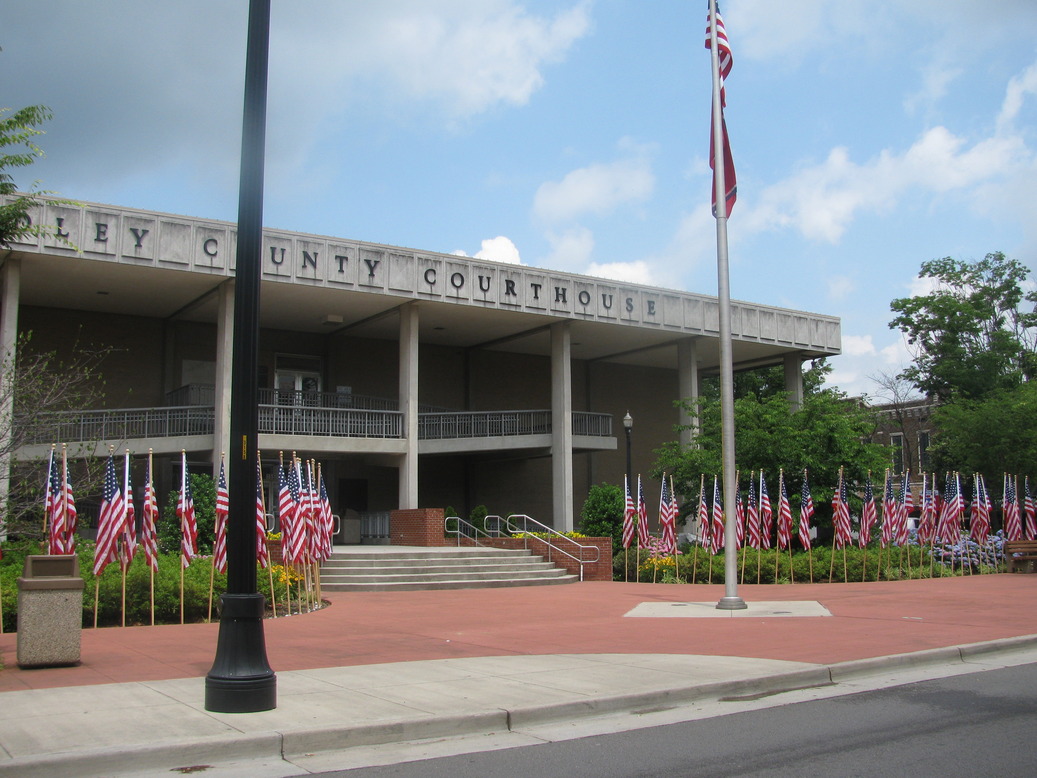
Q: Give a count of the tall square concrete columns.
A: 6